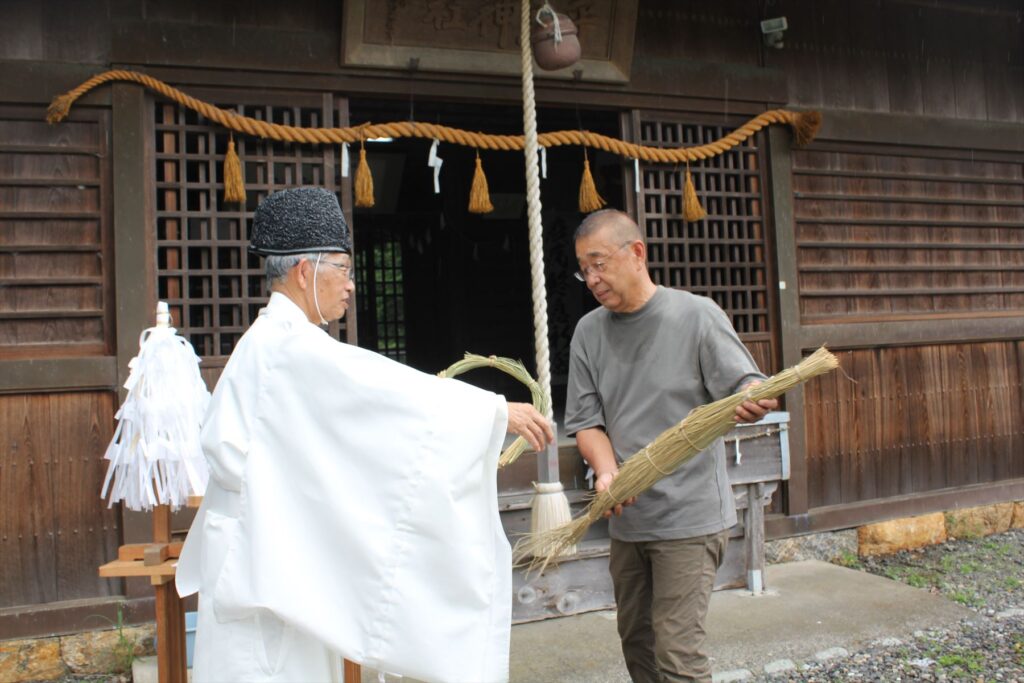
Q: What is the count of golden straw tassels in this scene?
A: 5